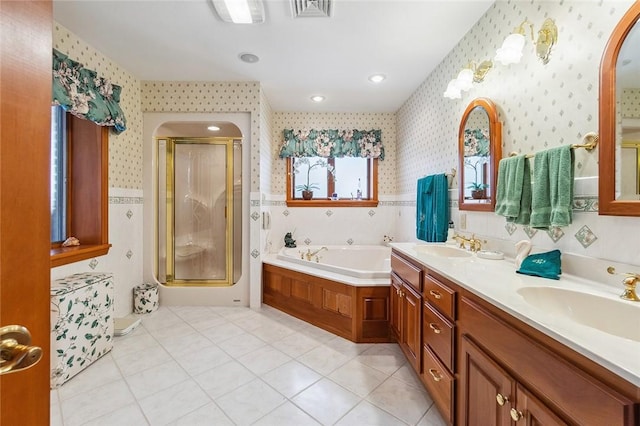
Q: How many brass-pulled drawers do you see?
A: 3